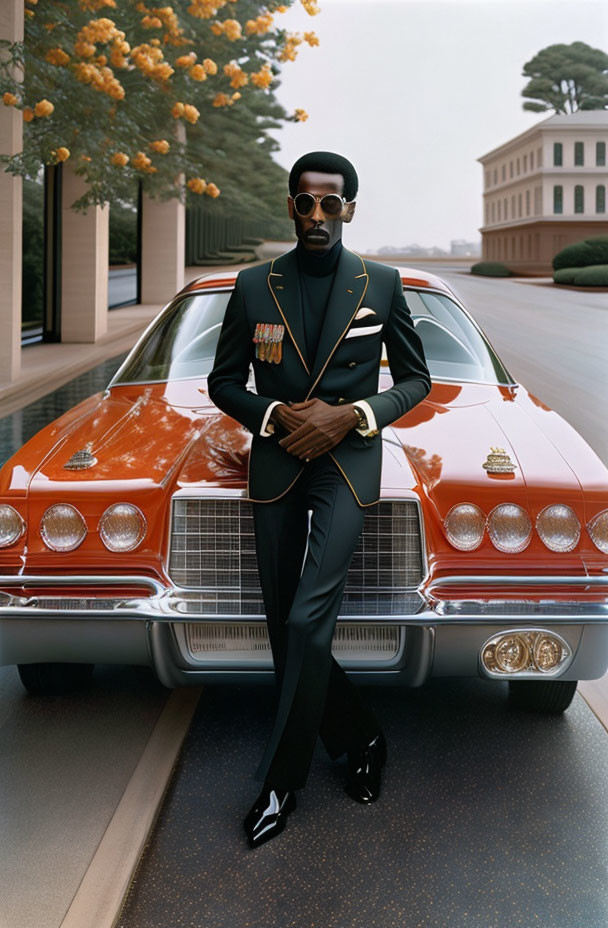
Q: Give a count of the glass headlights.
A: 7